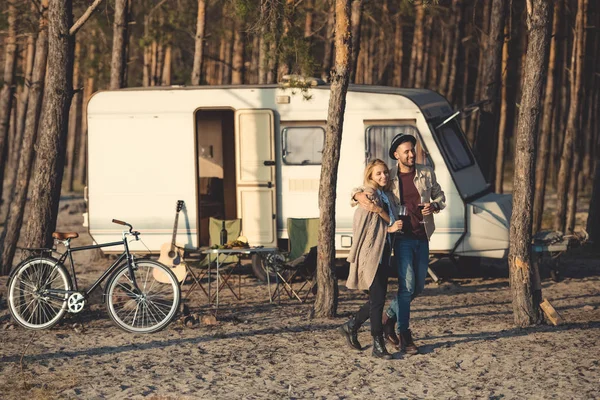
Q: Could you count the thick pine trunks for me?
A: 3